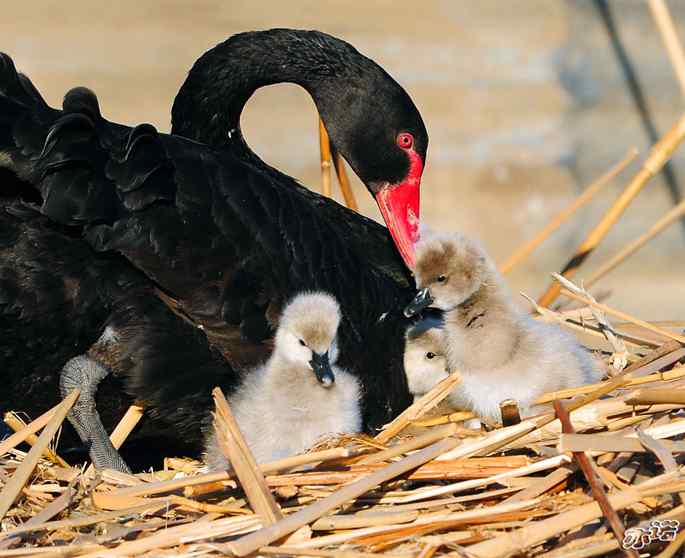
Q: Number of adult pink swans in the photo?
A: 0